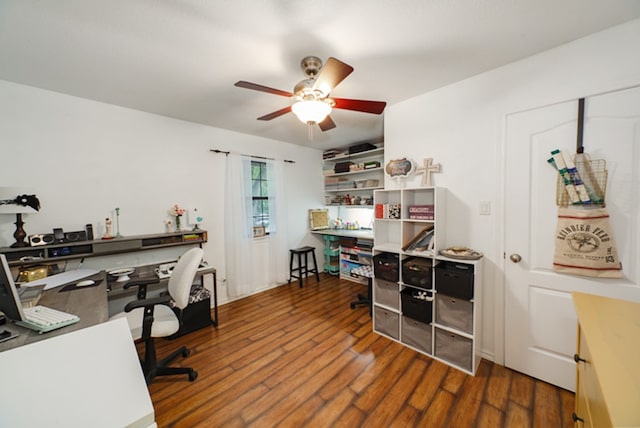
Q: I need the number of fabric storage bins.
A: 9